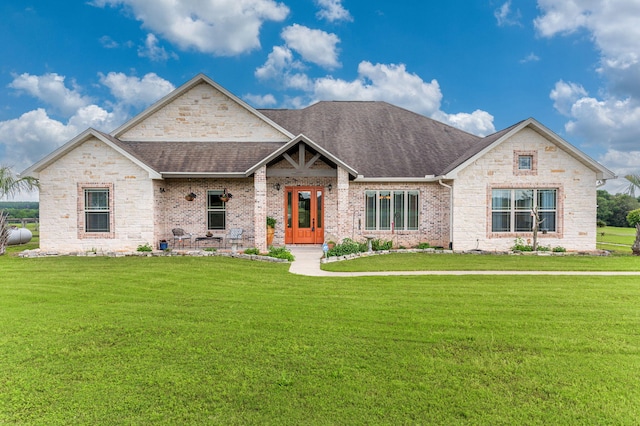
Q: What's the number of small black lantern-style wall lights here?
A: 2